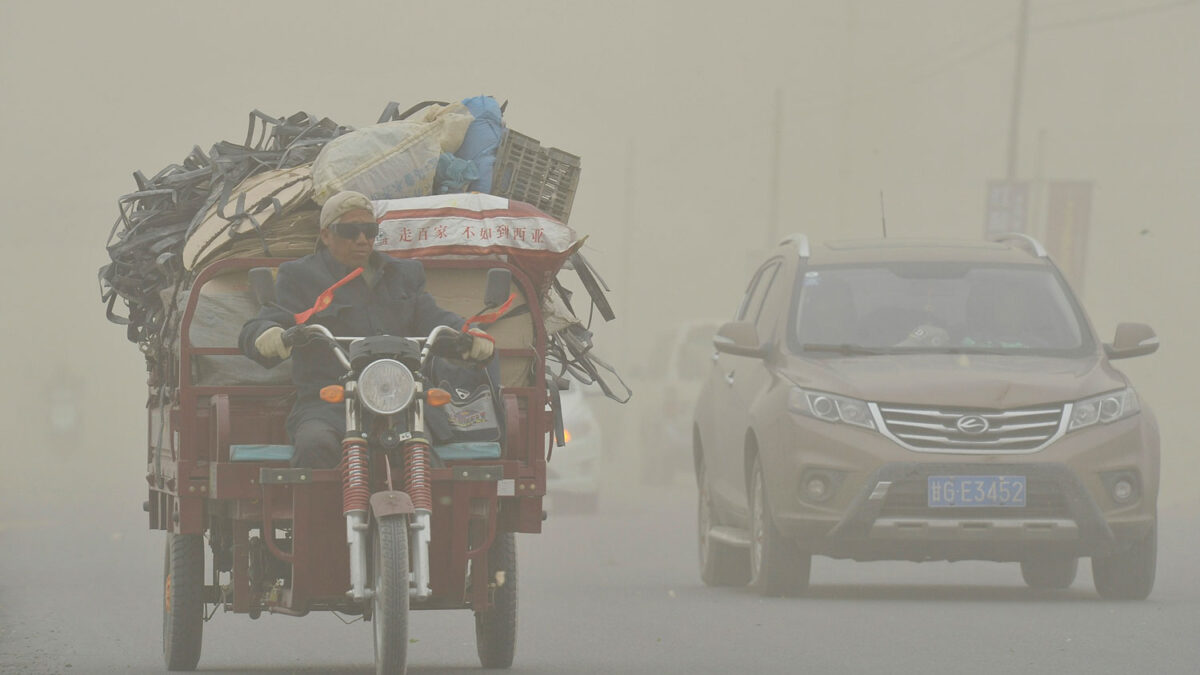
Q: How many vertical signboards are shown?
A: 2